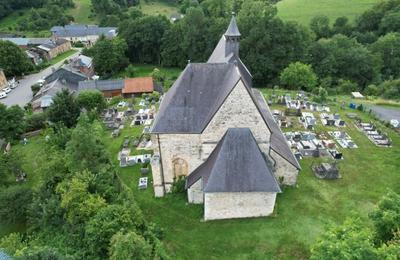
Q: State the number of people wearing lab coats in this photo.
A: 0